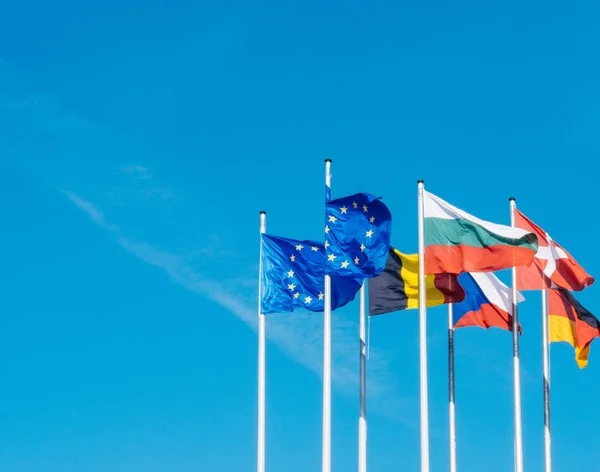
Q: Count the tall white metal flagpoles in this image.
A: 7